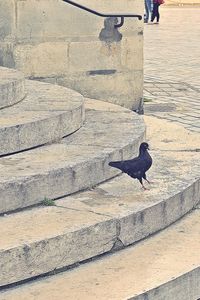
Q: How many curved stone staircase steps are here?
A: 5